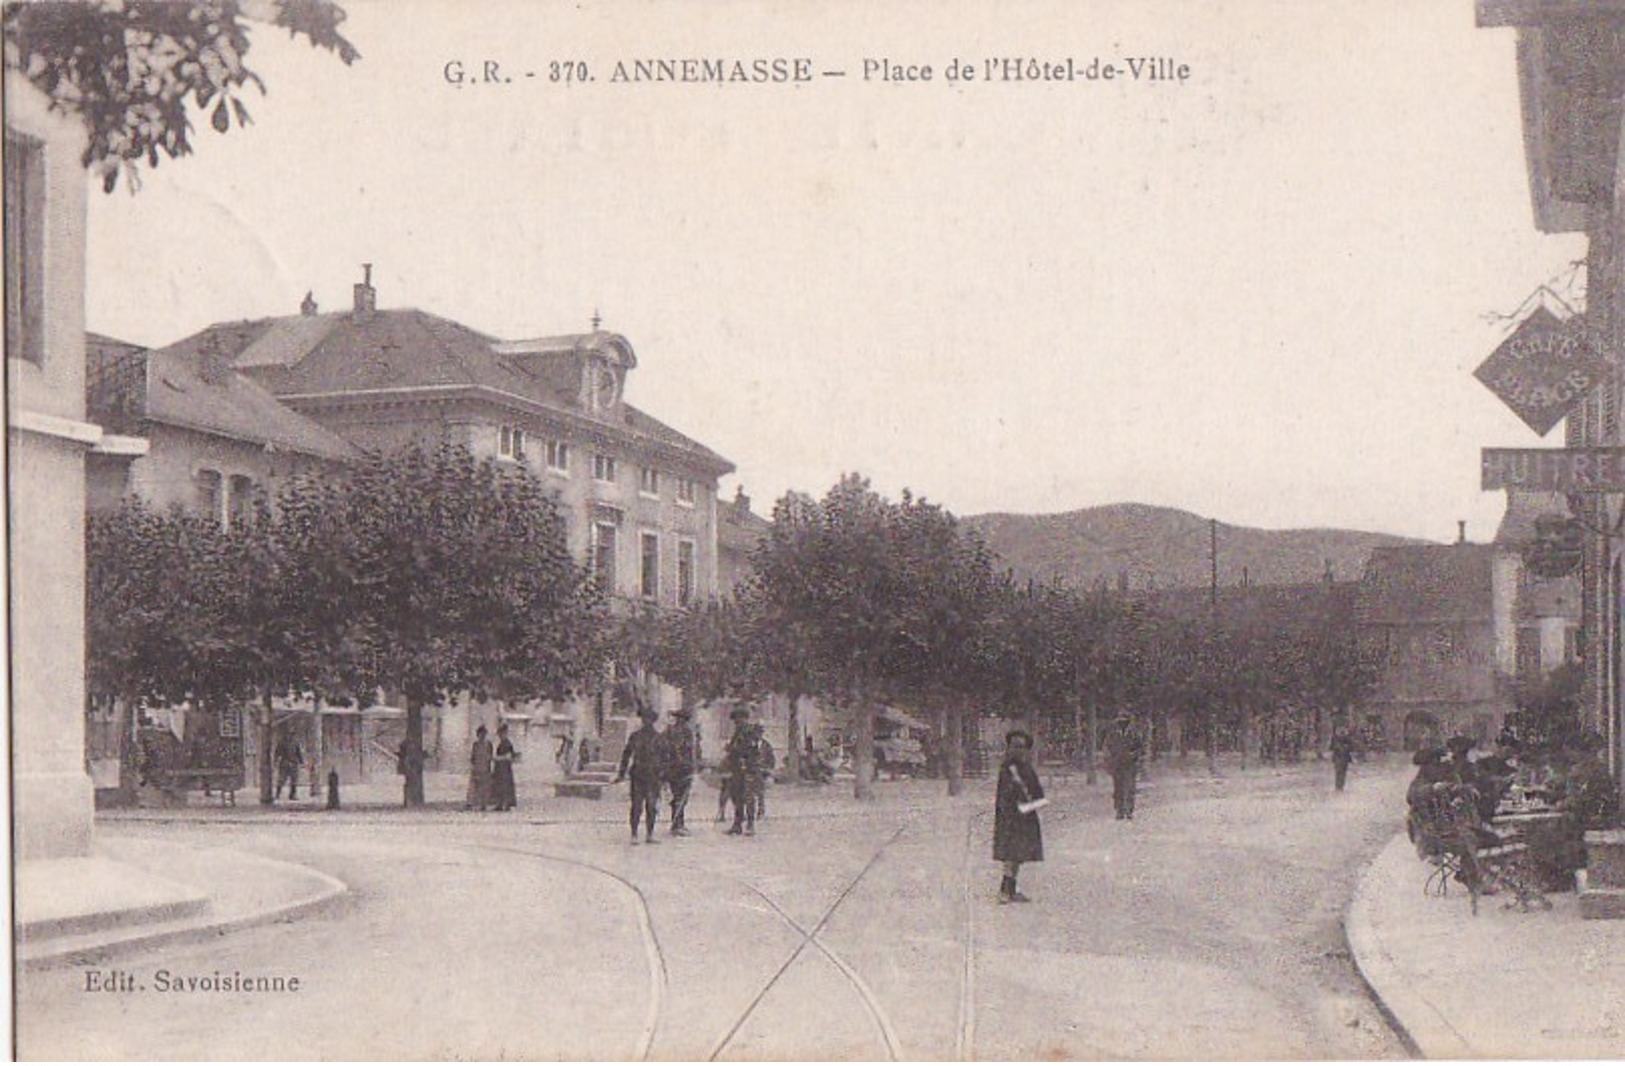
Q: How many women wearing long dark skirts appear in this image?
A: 2